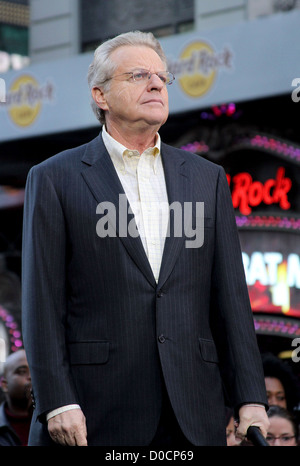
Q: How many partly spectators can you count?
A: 4